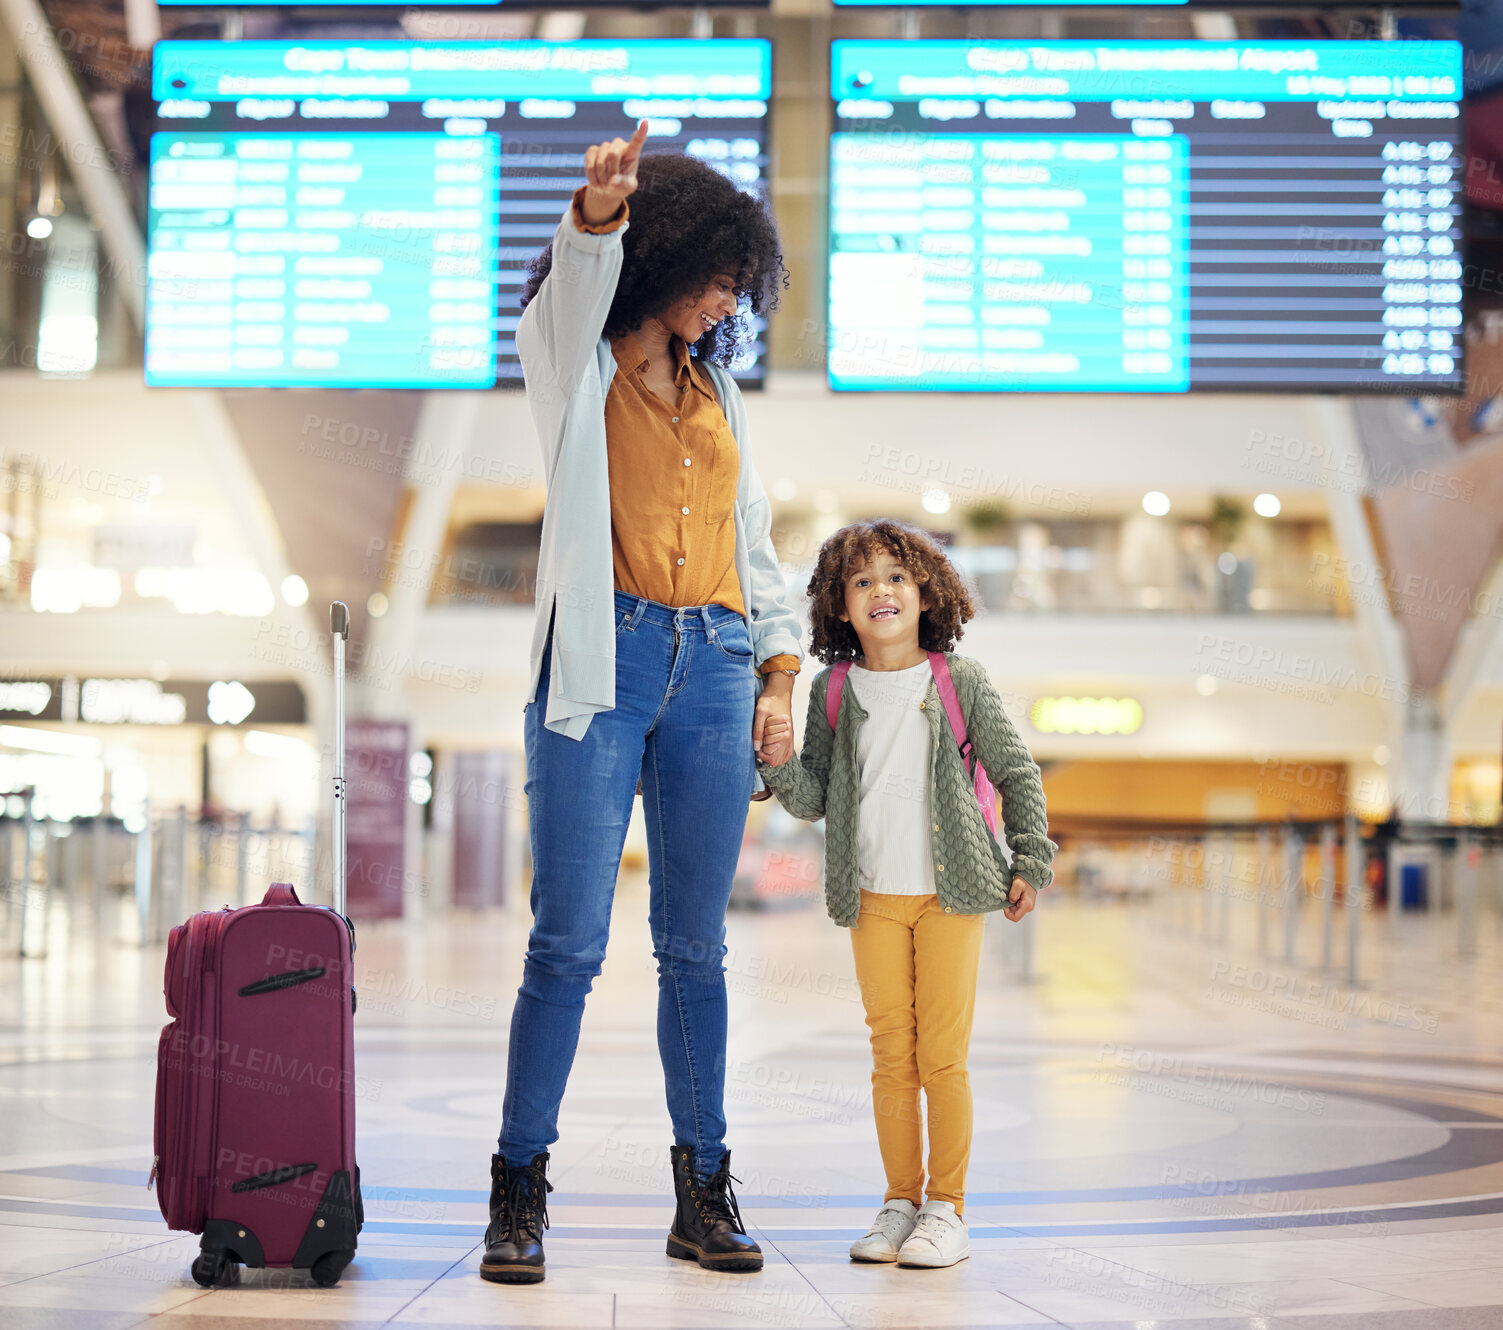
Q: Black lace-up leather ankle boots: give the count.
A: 2